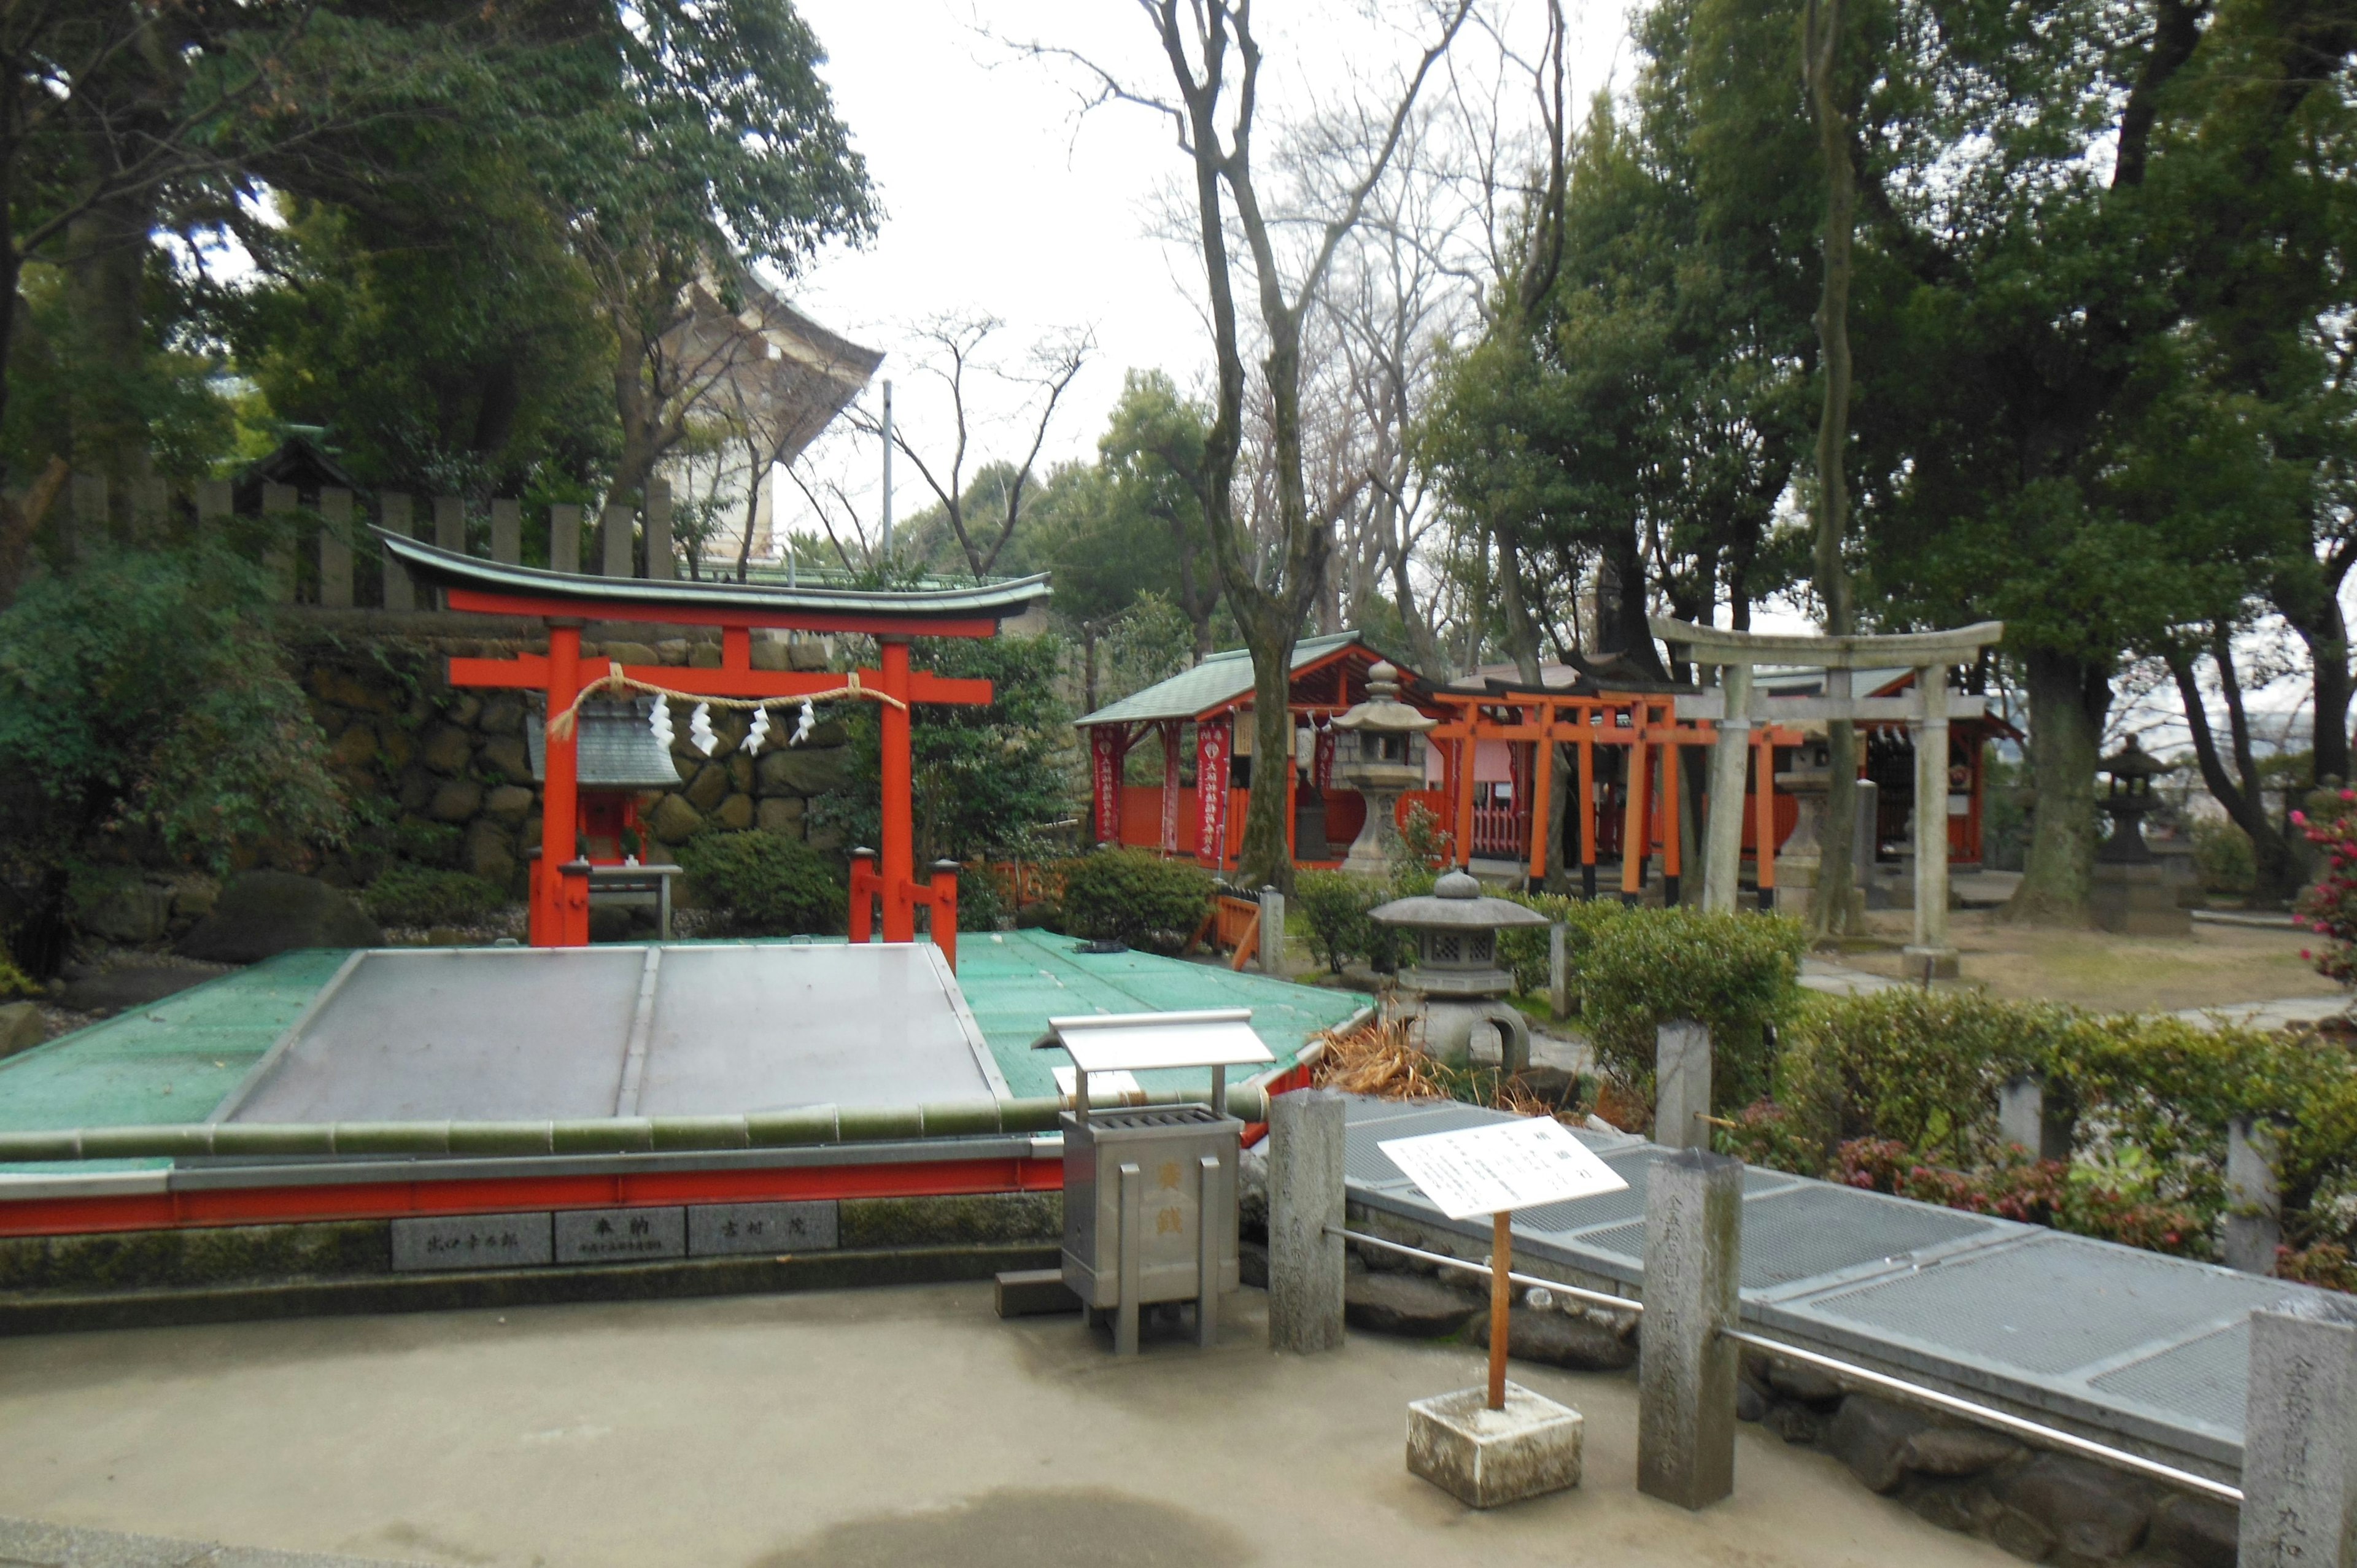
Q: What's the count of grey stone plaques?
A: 3